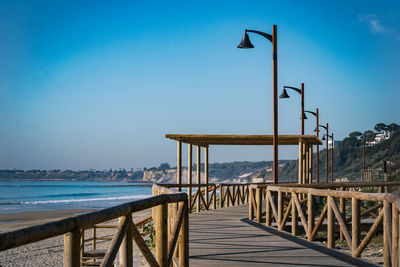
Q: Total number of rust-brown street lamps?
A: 5